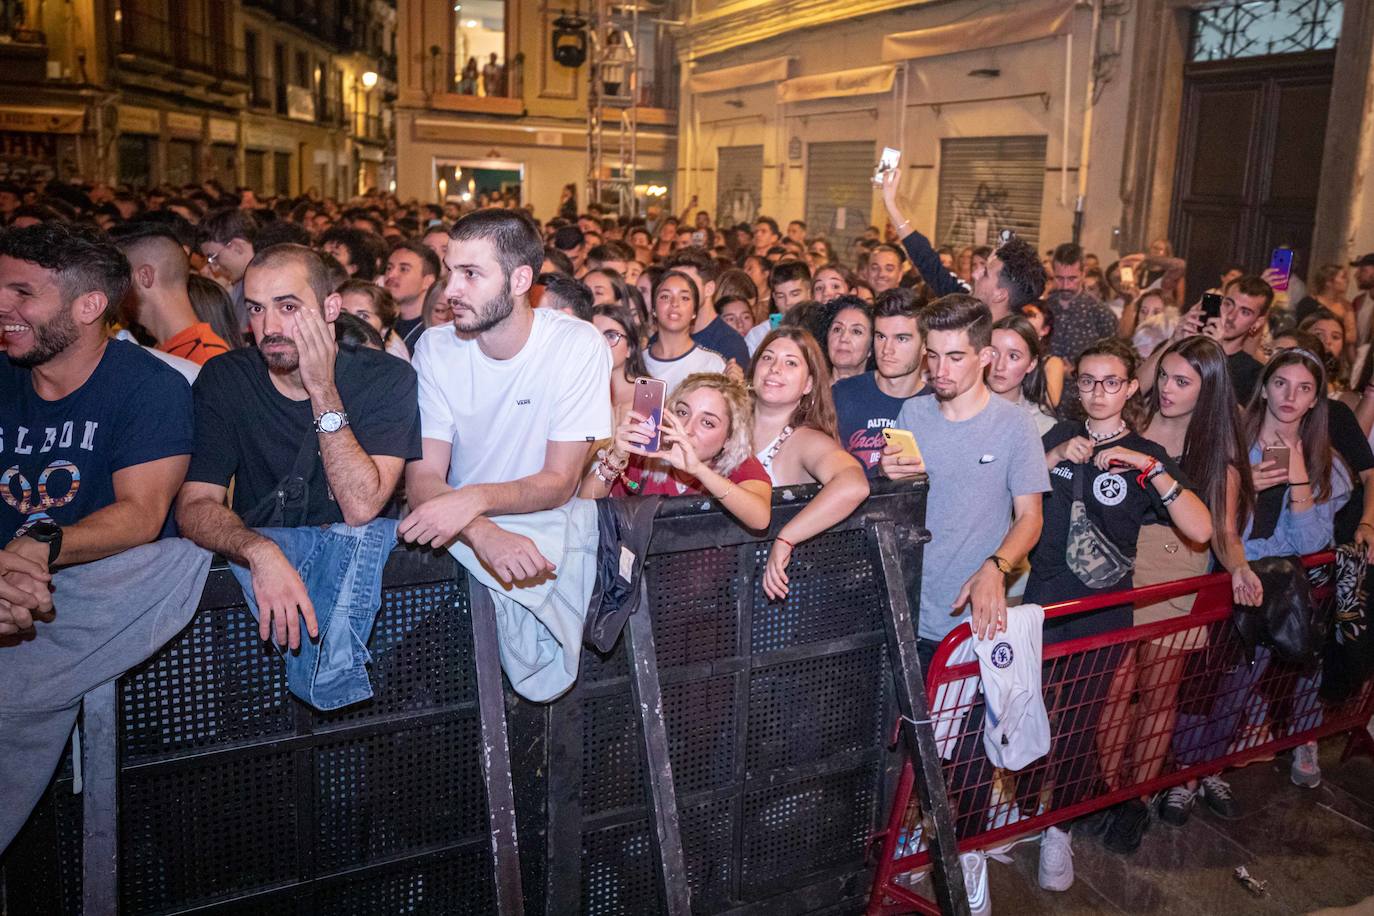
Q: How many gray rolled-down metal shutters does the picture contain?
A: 3